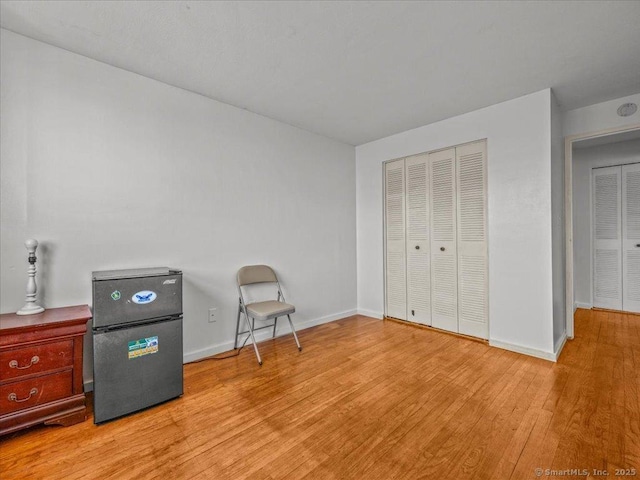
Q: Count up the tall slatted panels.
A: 6